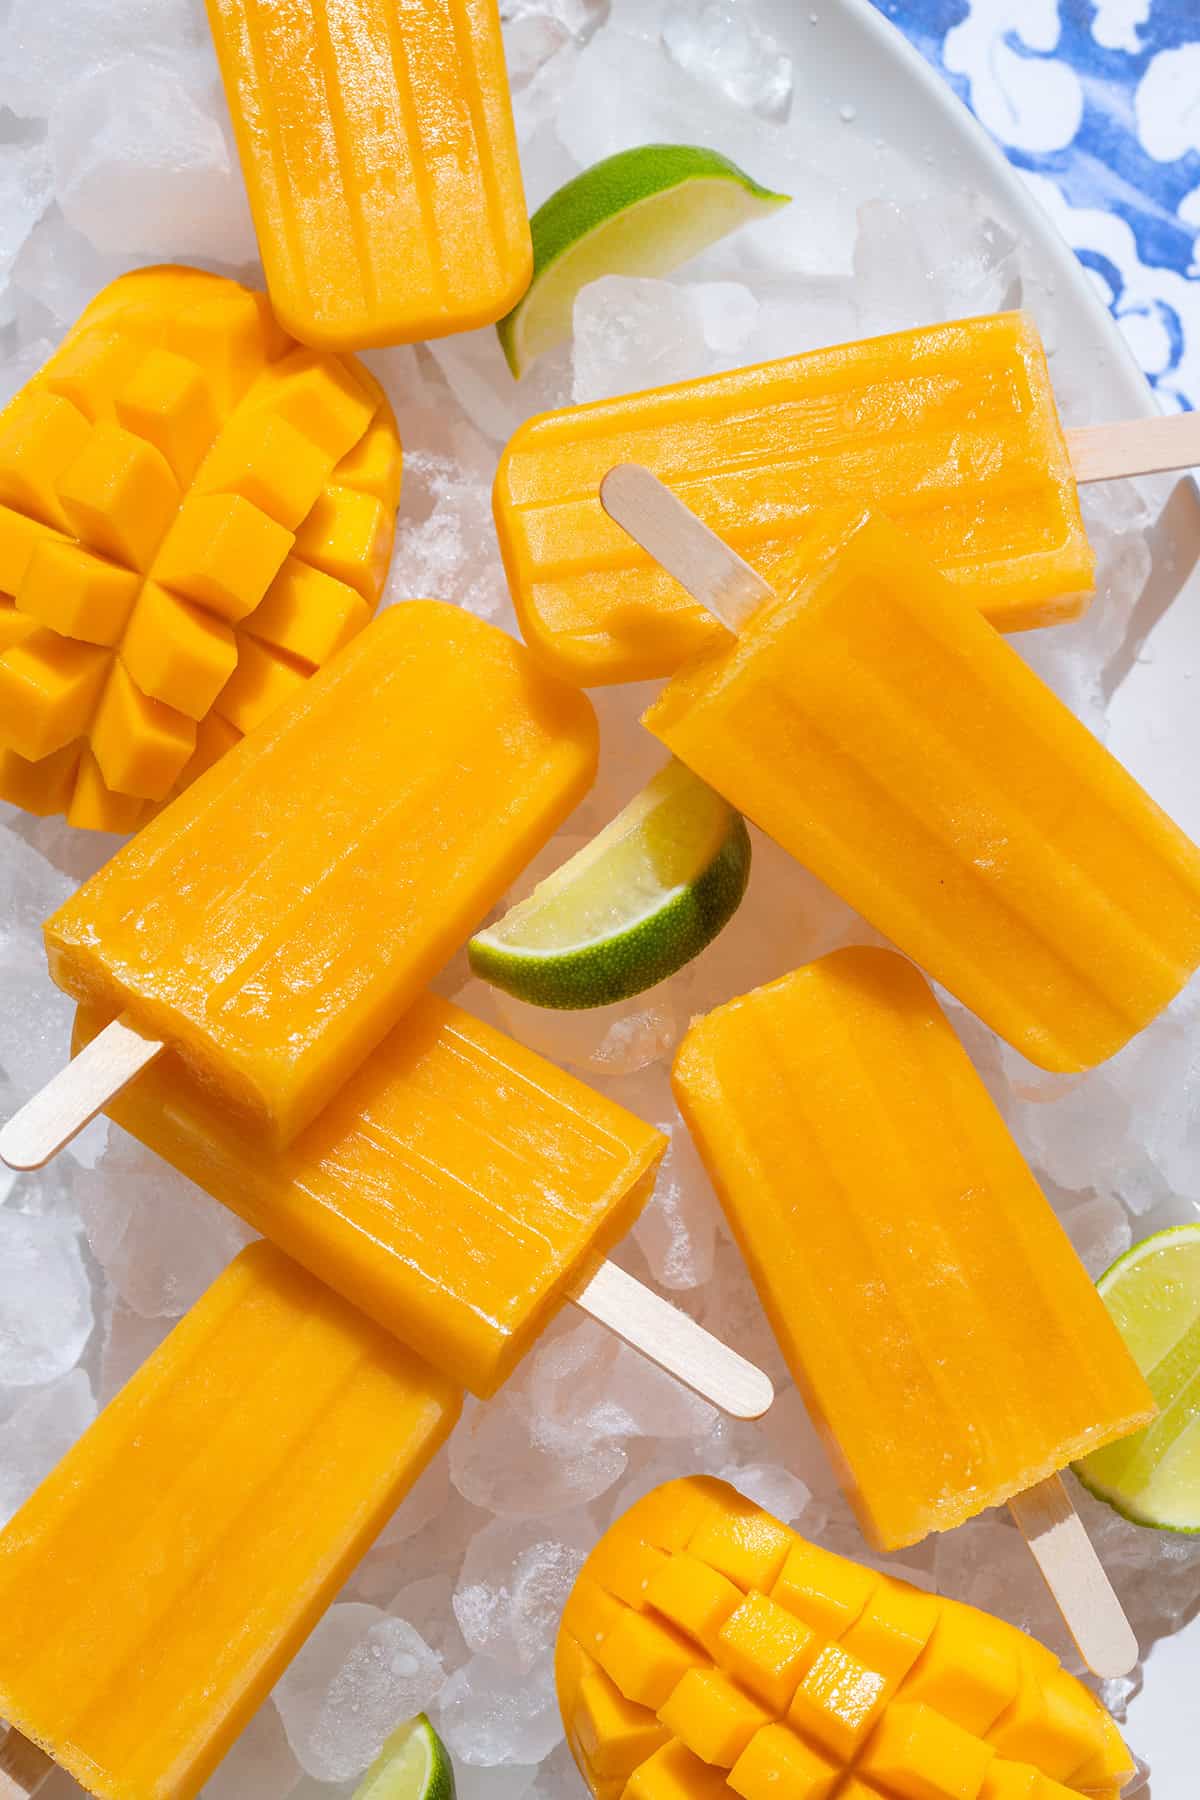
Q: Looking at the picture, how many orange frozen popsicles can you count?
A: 7